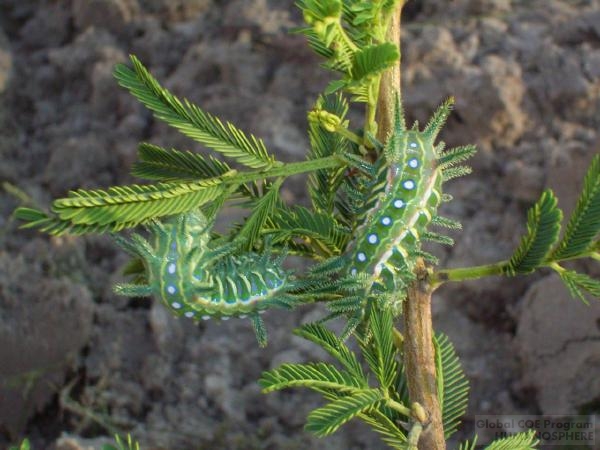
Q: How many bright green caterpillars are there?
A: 2